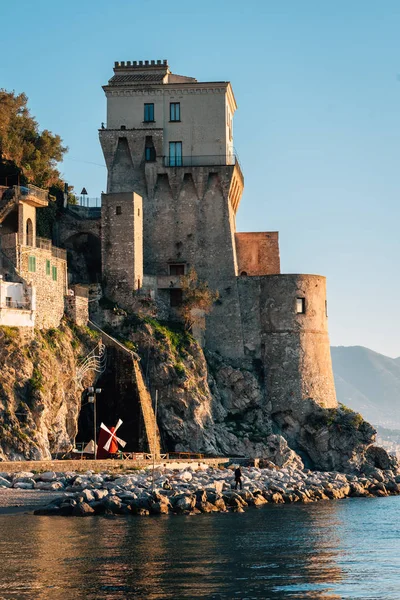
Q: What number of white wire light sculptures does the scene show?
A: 1